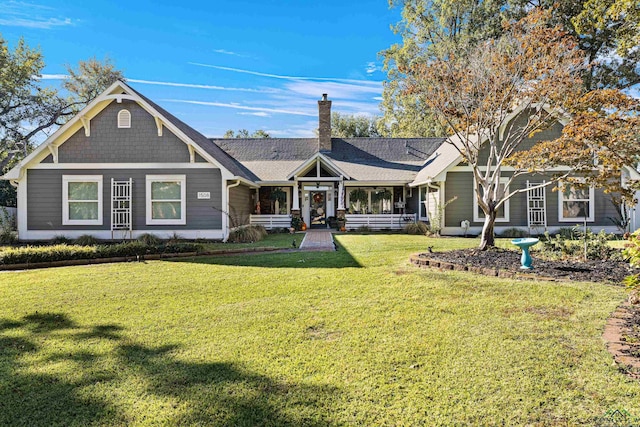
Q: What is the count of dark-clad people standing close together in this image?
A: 0